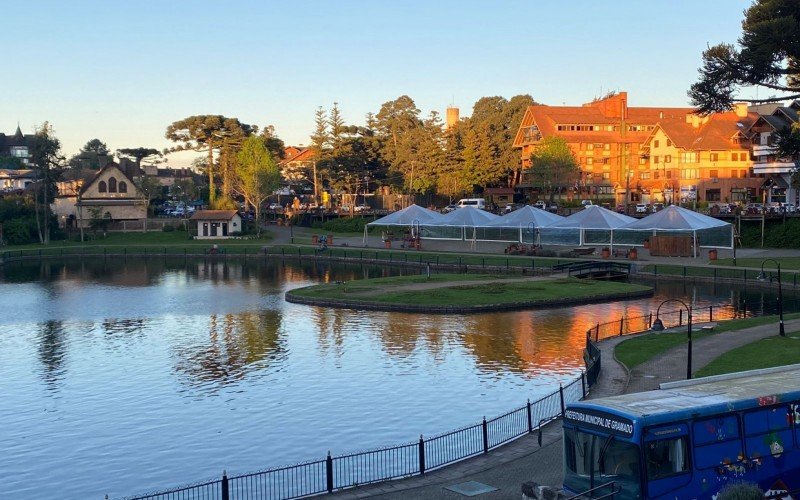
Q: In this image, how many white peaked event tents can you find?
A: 5